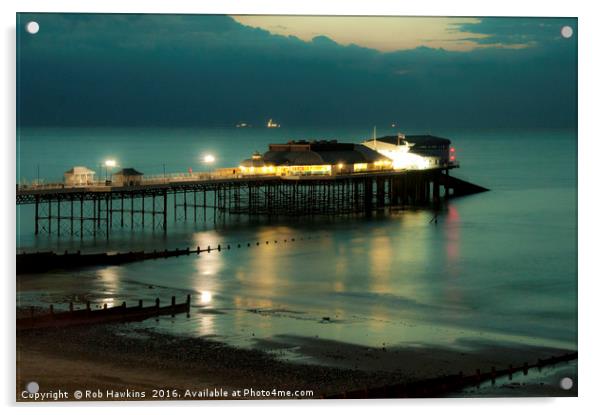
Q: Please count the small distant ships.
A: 2